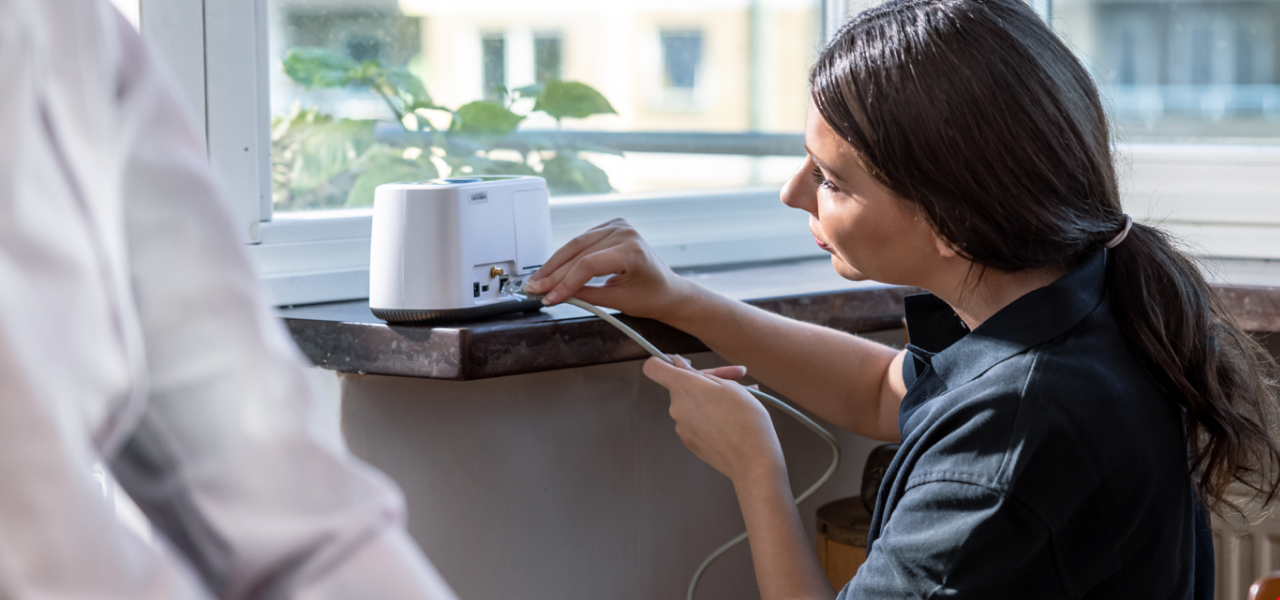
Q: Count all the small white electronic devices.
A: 1